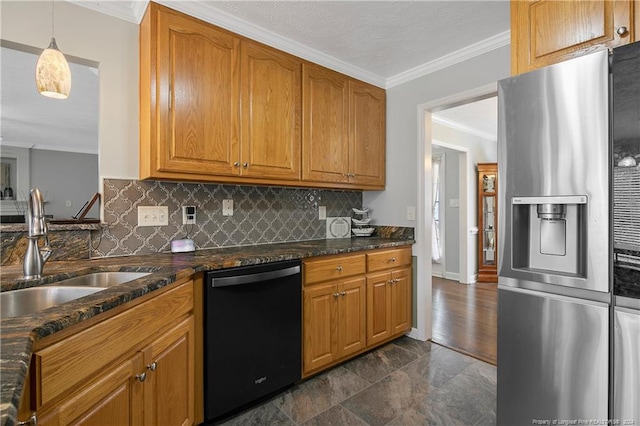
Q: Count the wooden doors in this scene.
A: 11